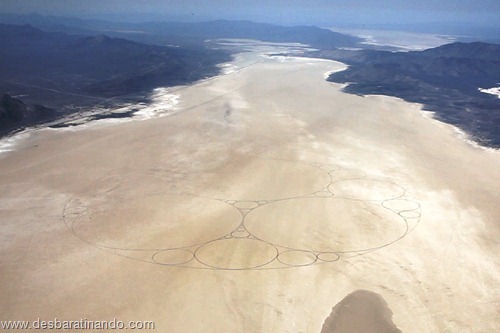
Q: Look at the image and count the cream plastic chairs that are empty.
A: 0